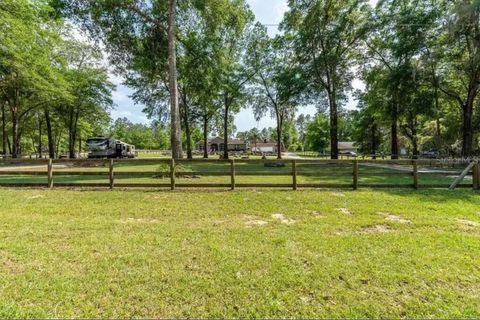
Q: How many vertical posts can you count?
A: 8